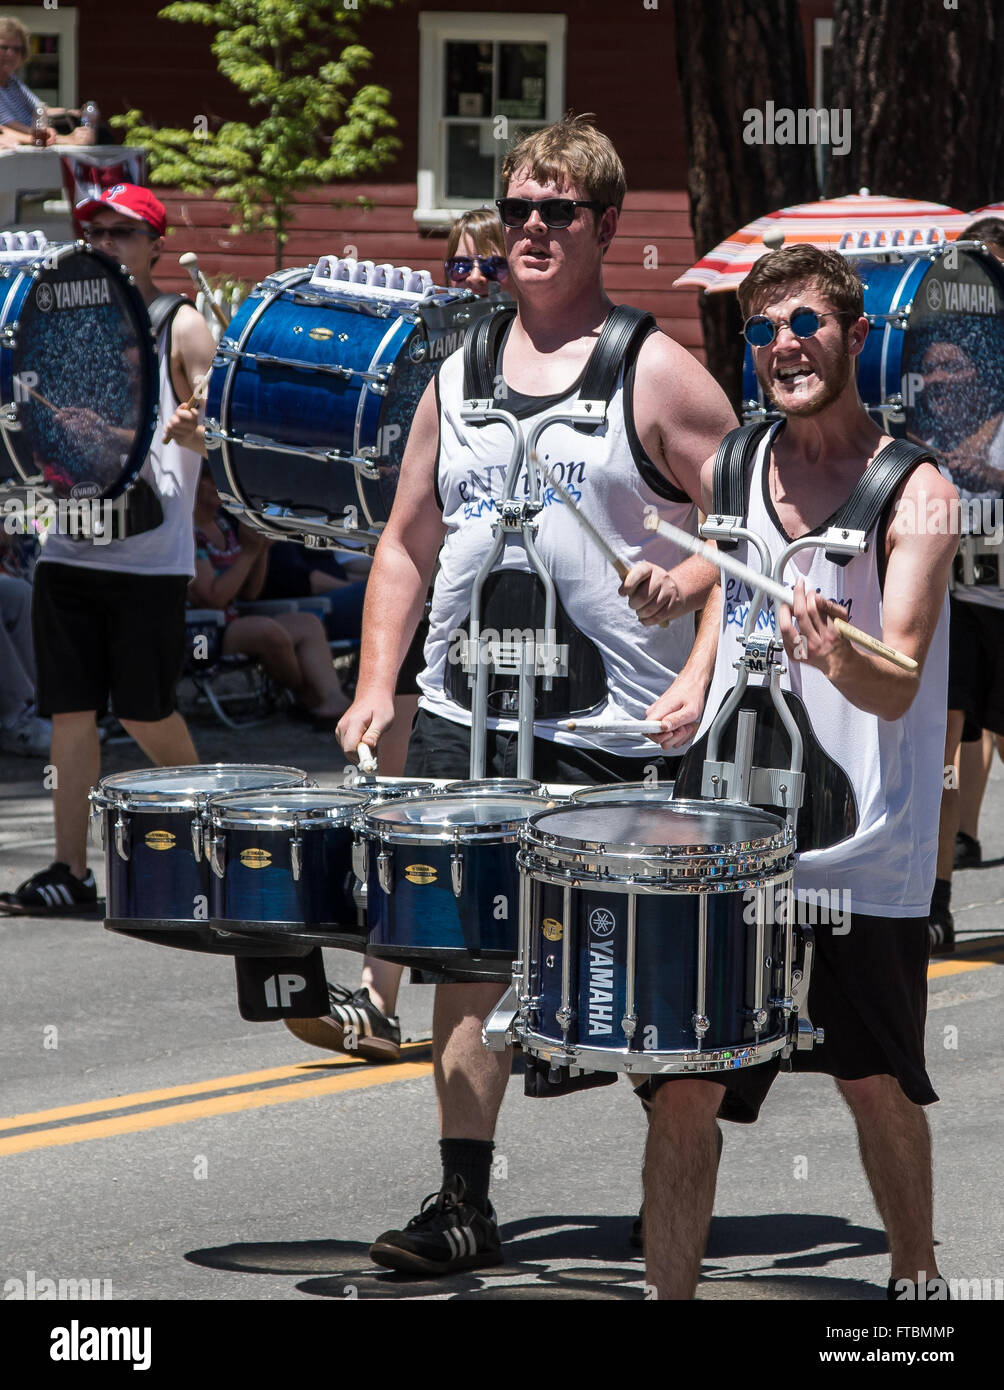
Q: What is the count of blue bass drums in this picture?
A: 3